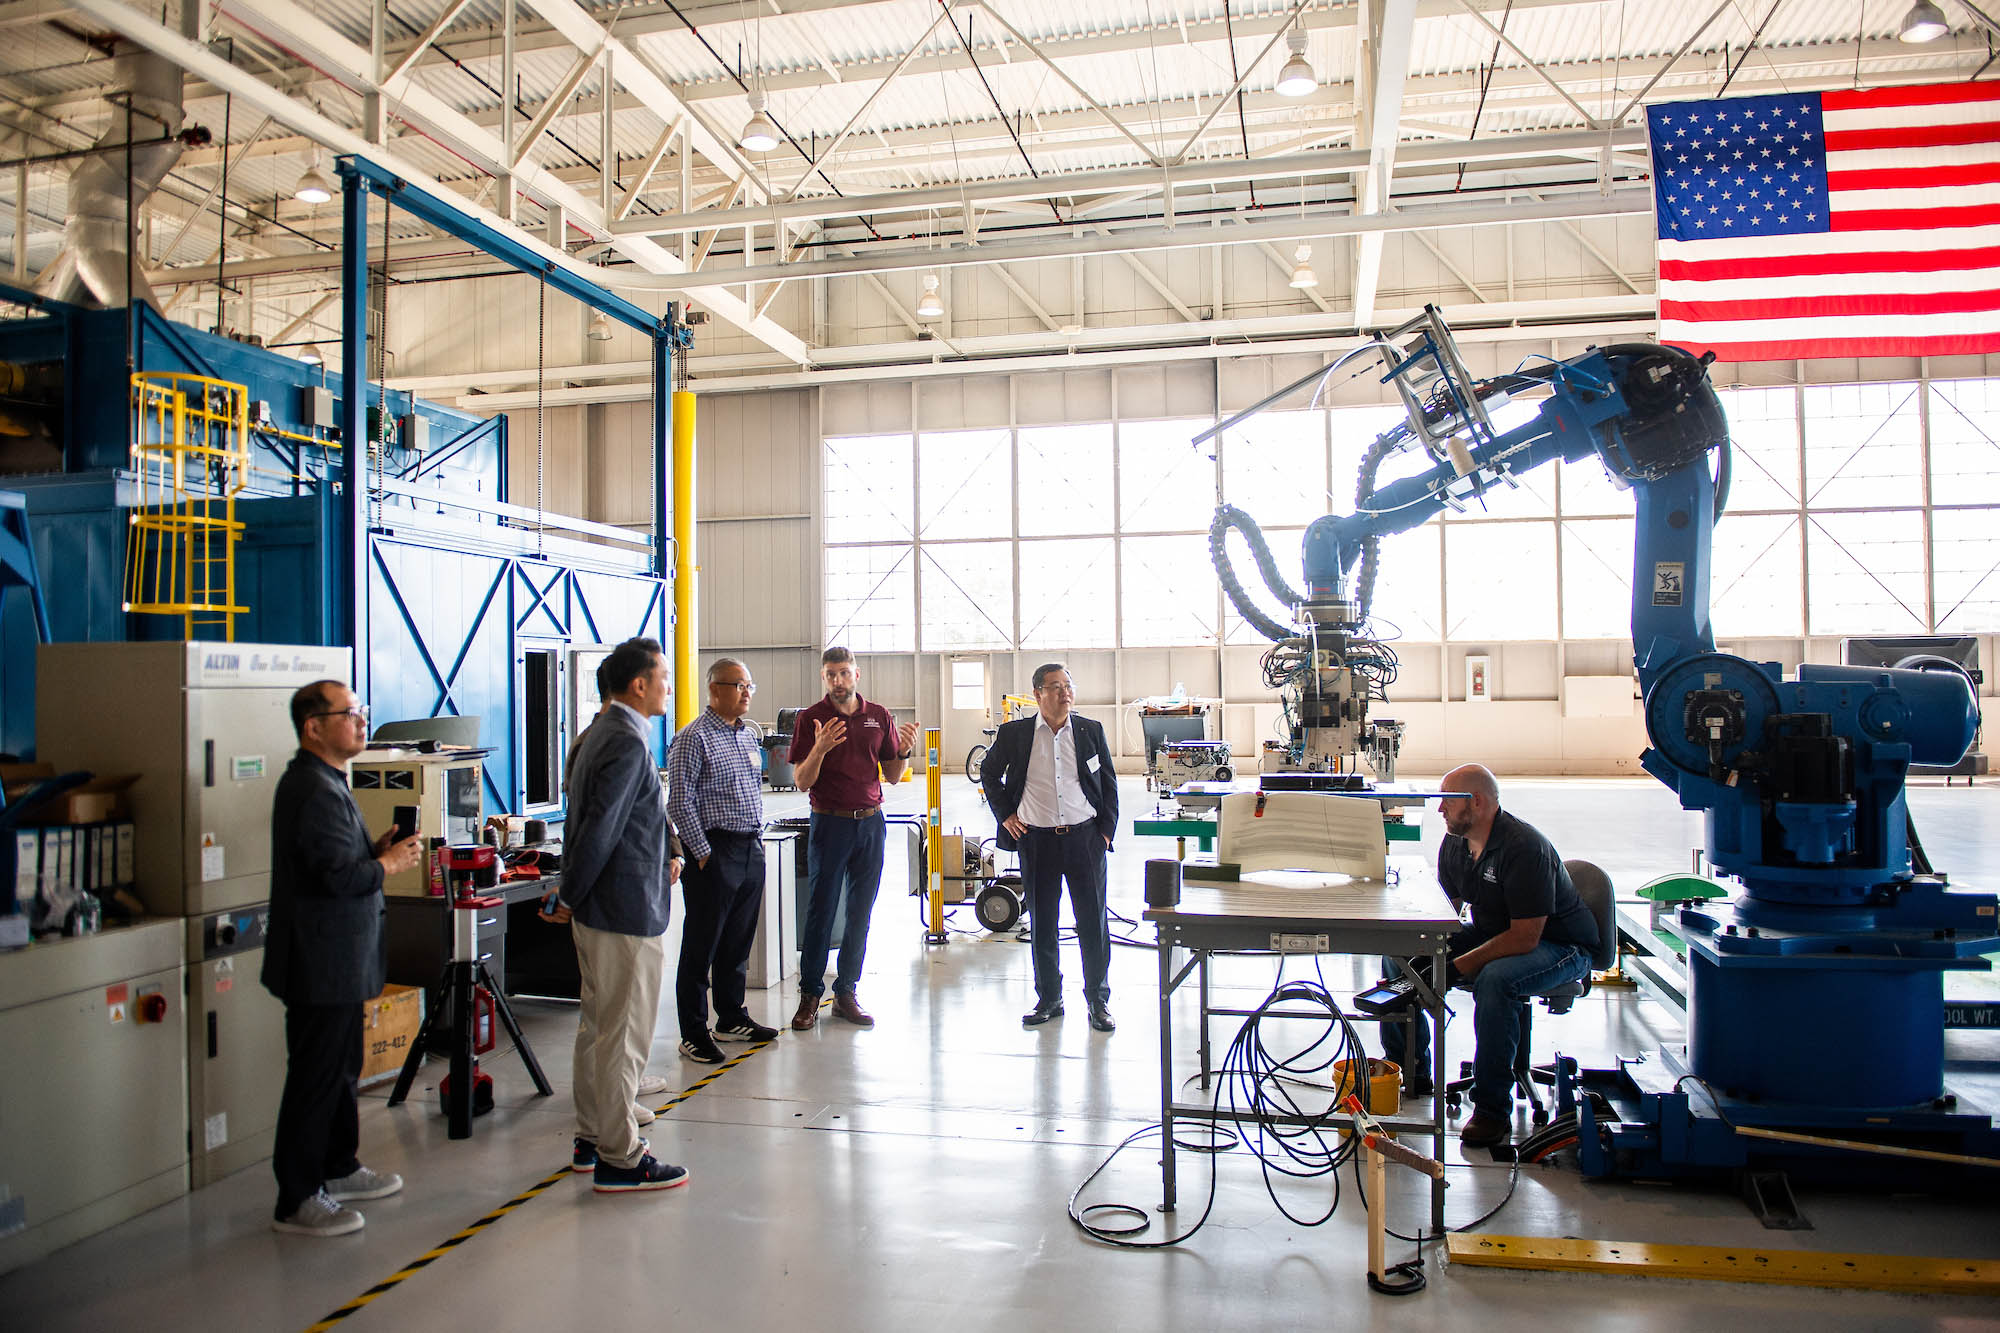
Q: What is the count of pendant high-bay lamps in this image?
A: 8